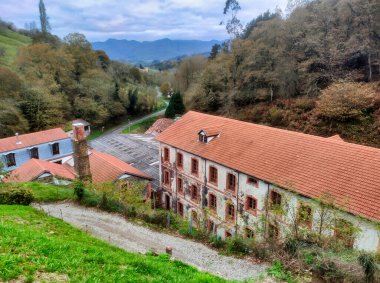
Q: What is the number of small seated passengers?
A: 0